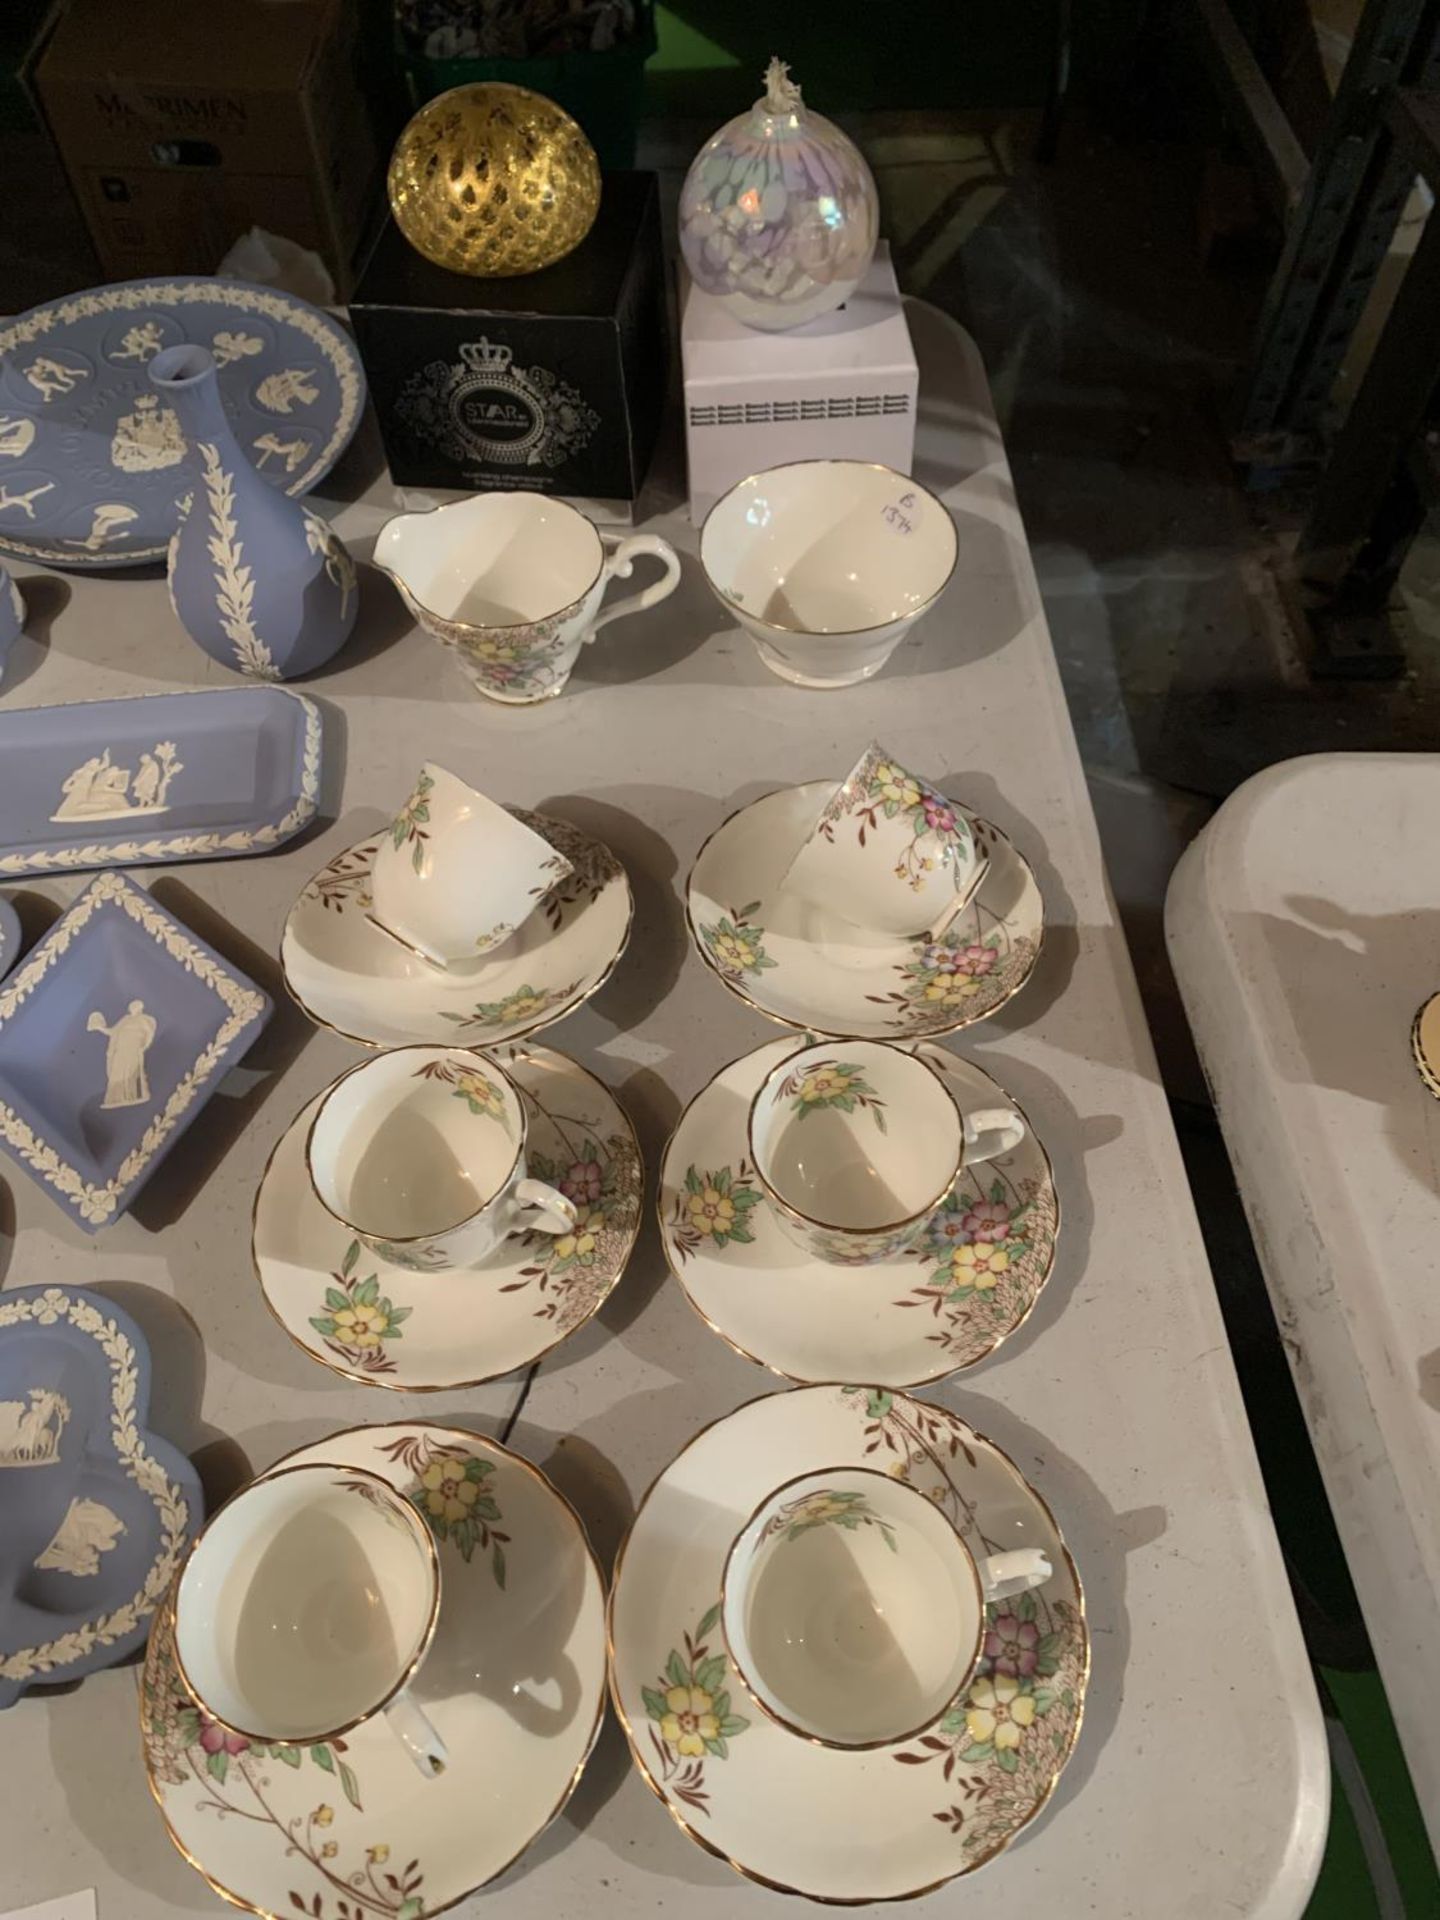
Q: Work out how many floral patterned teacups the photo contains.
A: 6